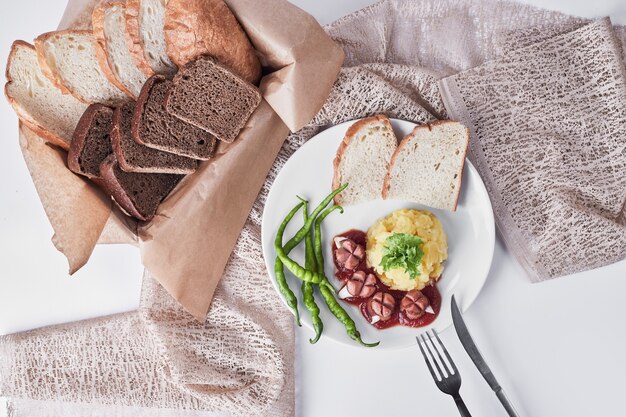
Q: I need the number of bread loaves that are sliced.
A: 2